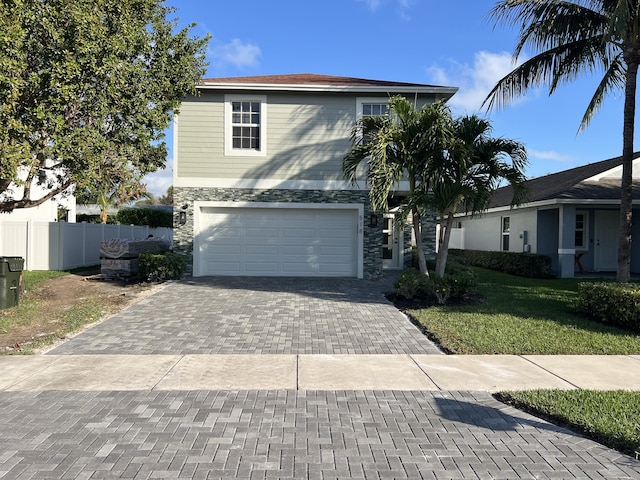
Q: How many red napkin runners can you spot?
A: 0